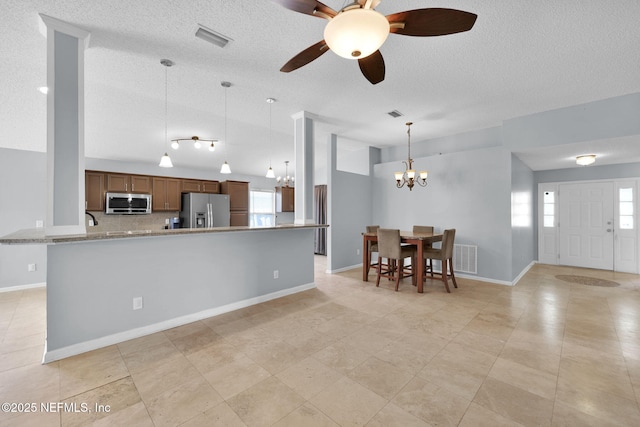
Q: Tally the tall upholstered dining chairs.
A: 4